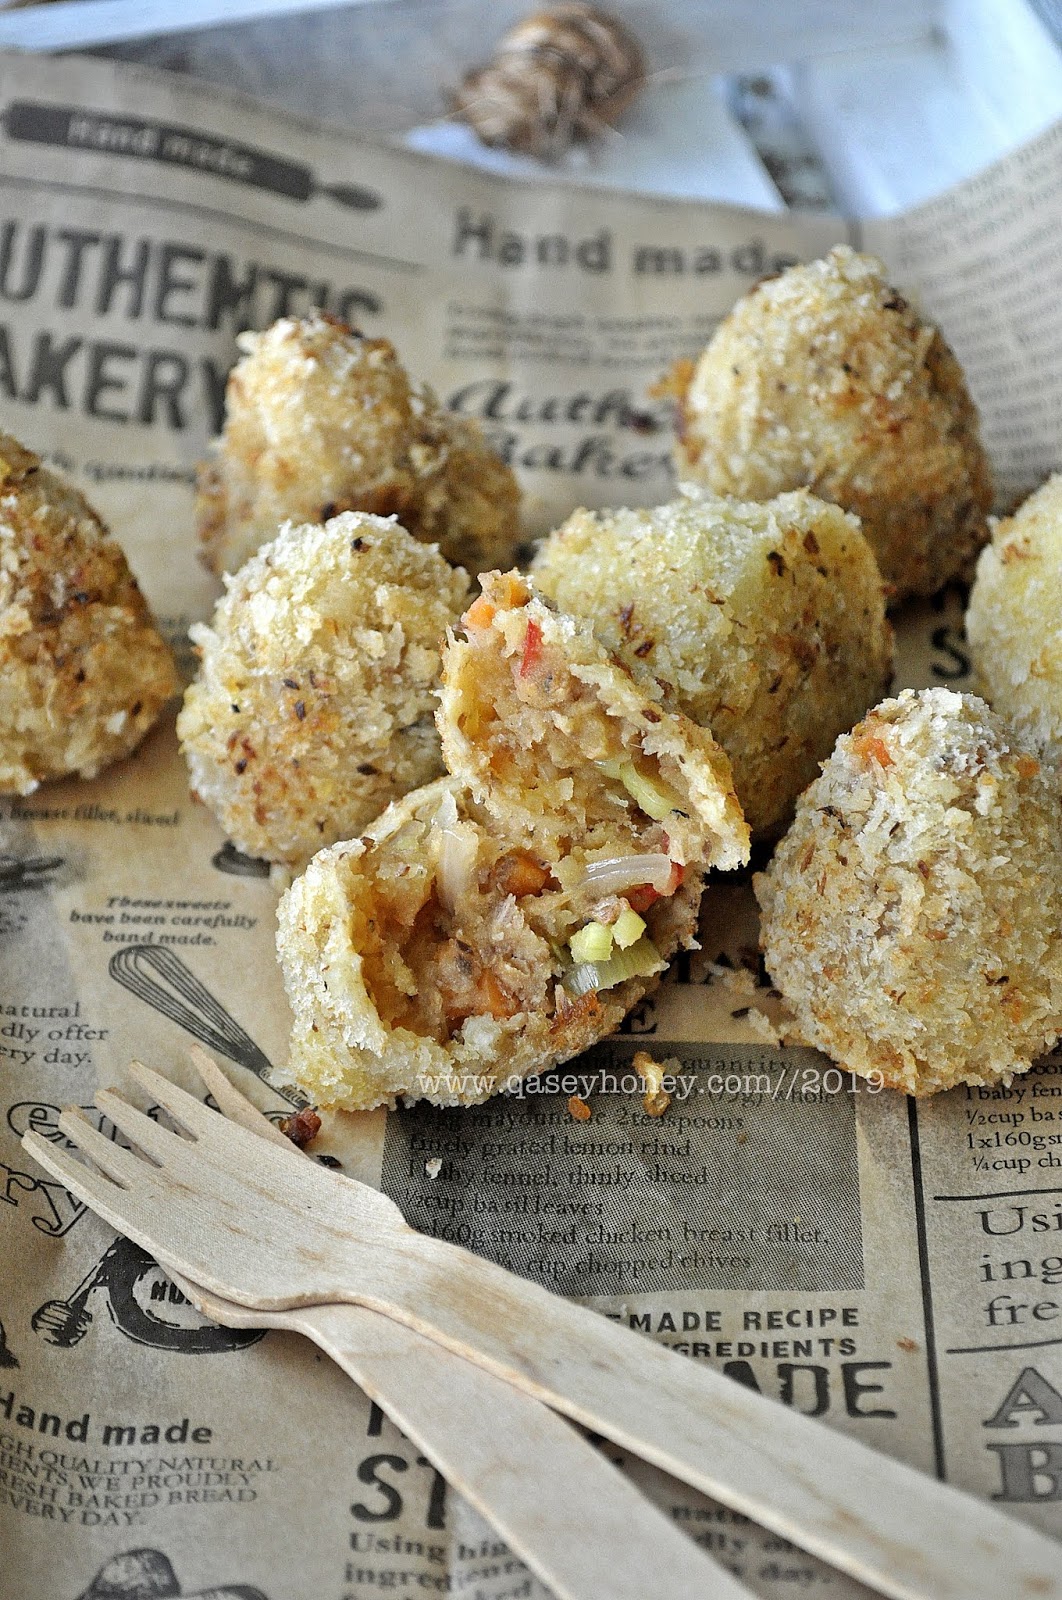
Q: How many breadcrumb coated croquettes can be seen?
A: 8